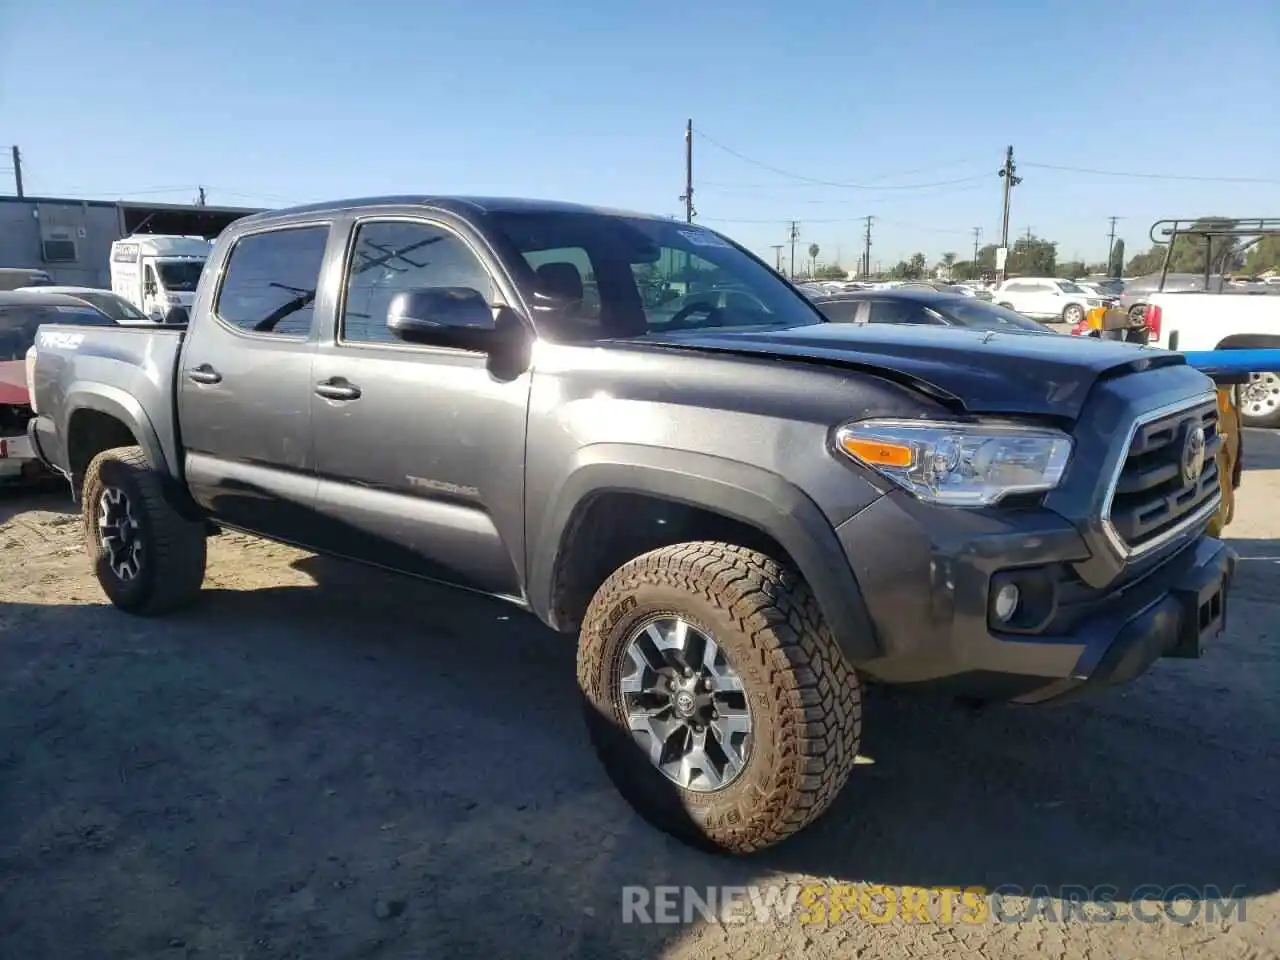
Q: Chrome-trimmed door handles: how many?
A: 2